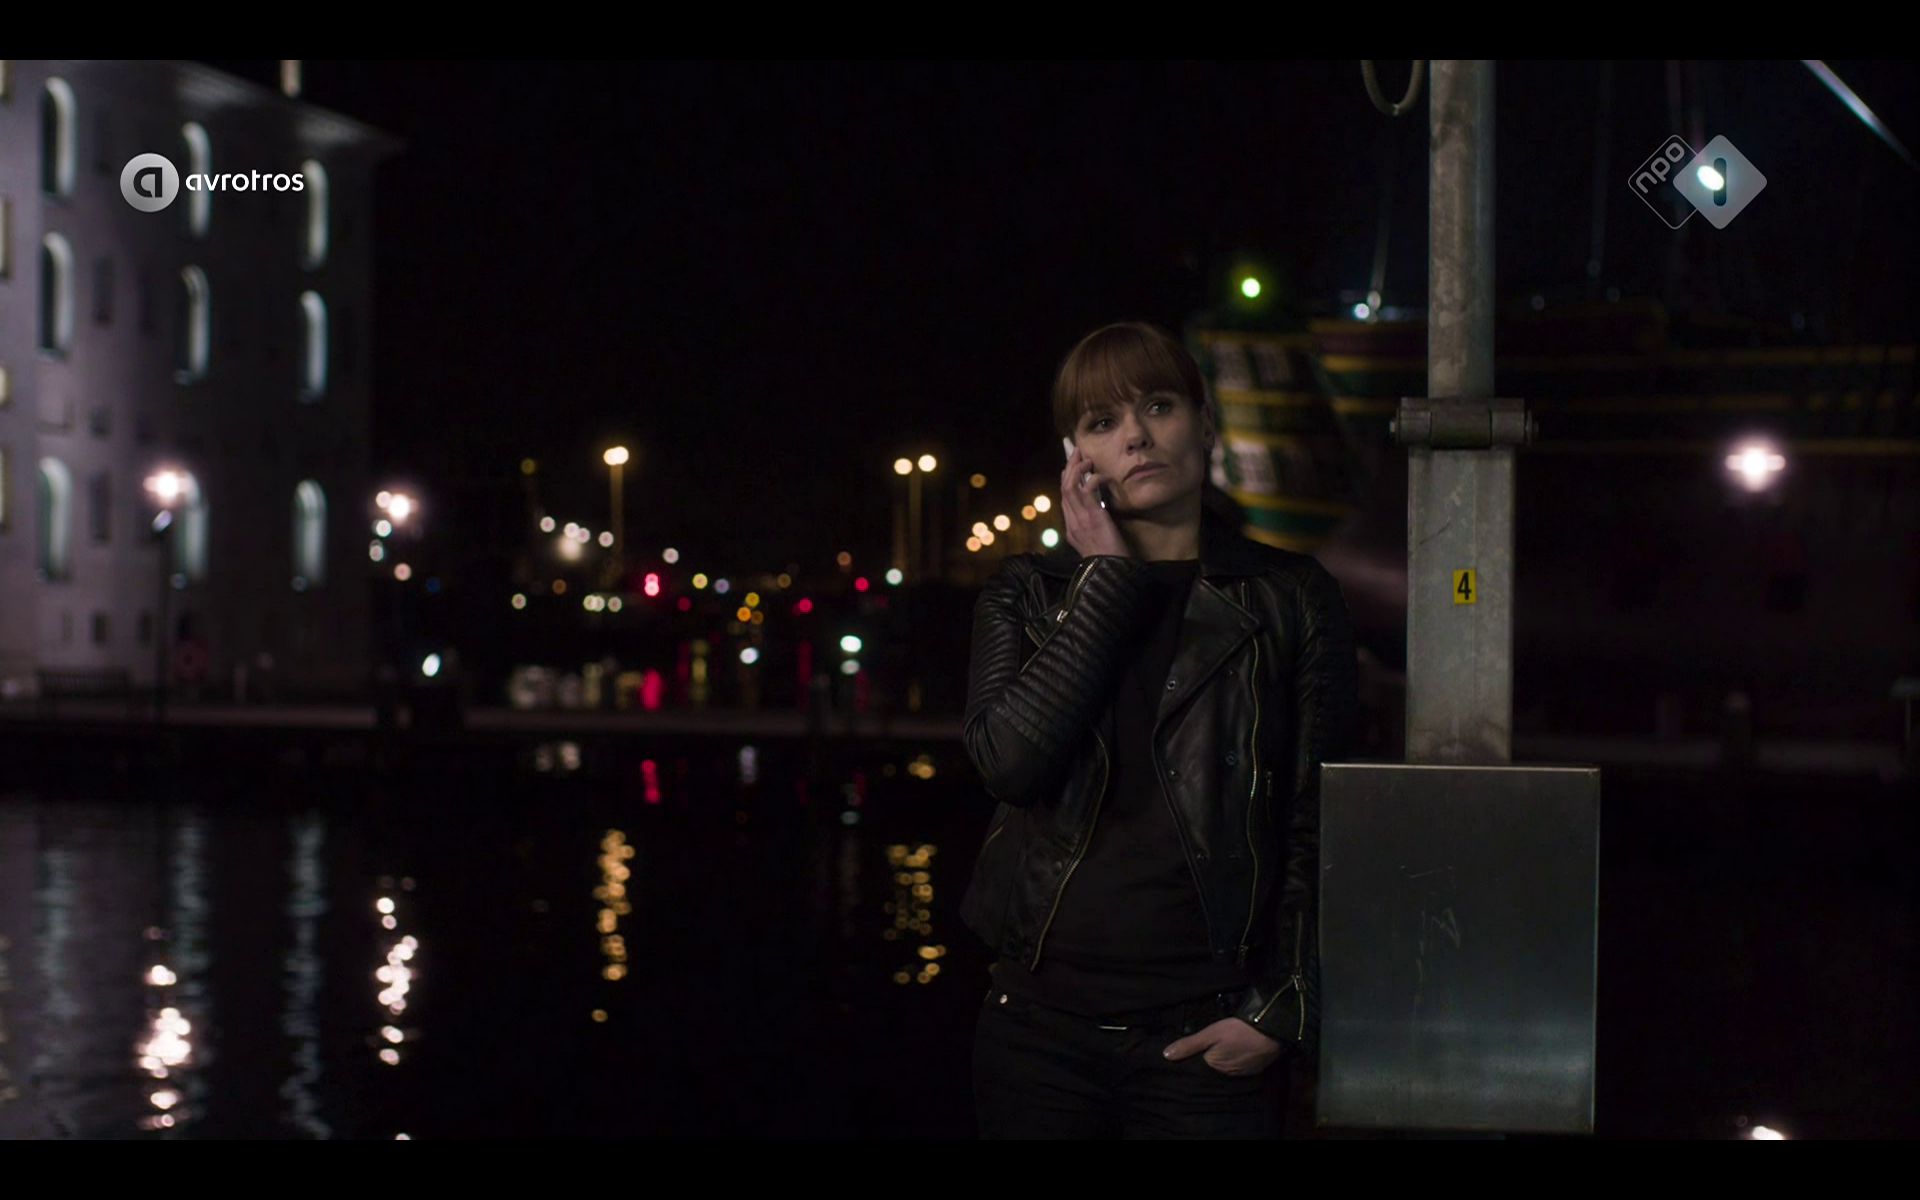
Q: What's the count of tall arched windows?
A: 9